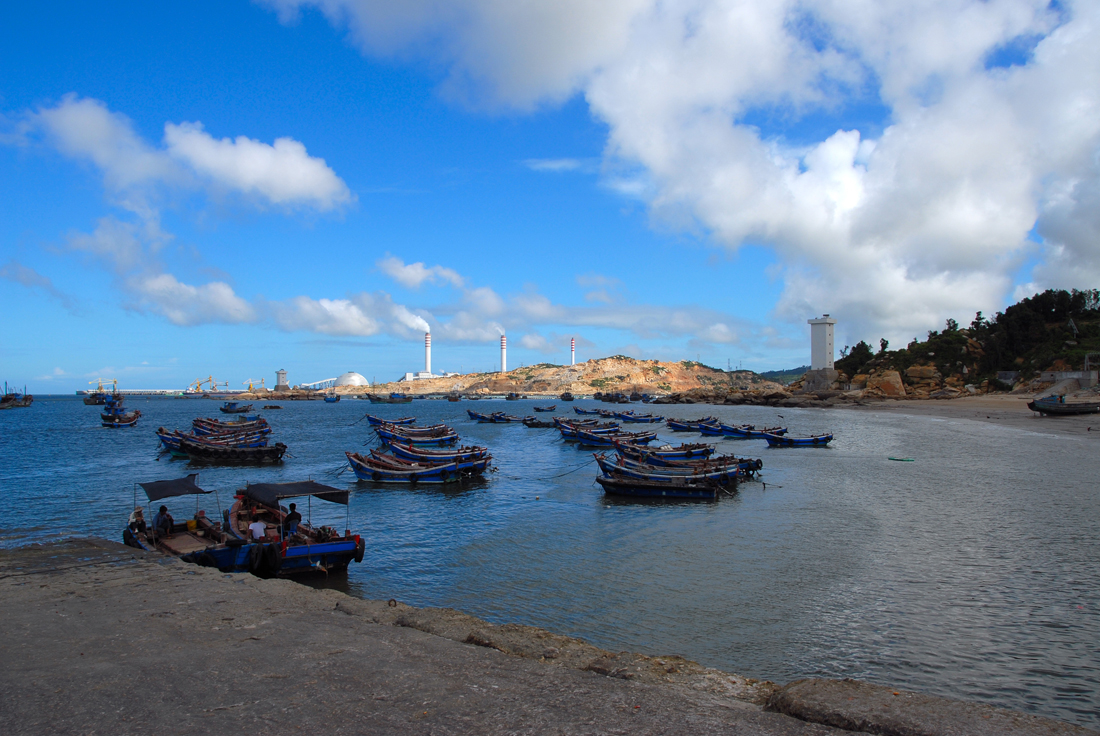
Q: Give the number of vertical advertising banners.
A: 0